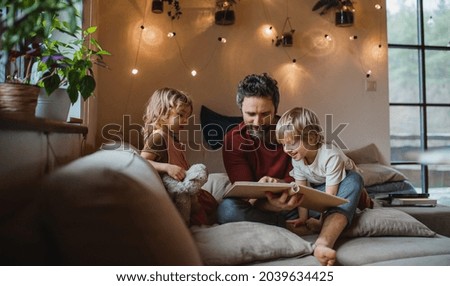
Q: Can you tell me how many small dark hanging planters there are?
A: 4